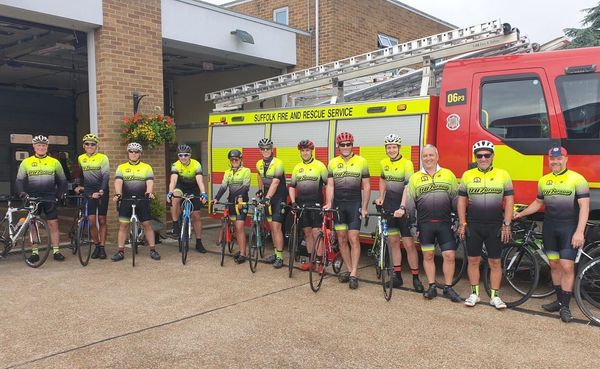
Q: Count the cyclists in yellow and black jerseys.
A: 12